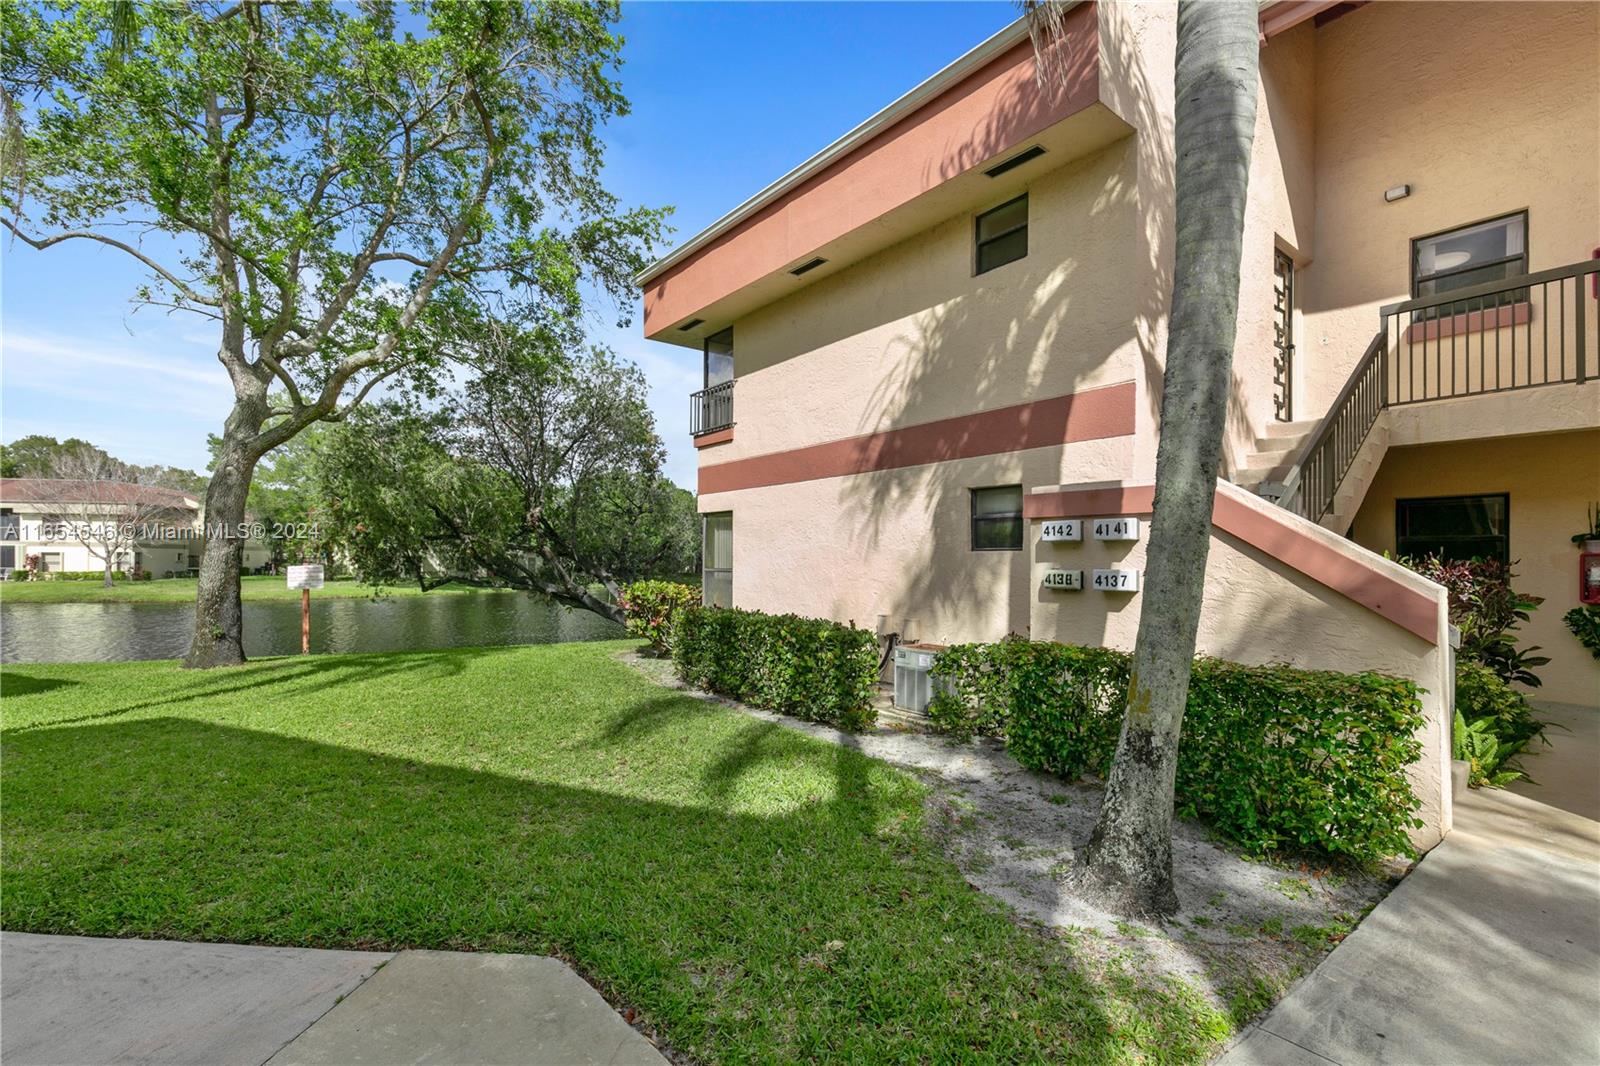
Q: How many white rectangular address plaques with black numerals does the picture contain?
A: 4